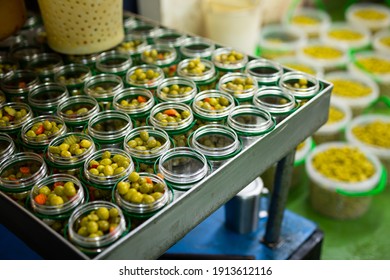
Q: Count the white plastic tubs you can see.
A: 13